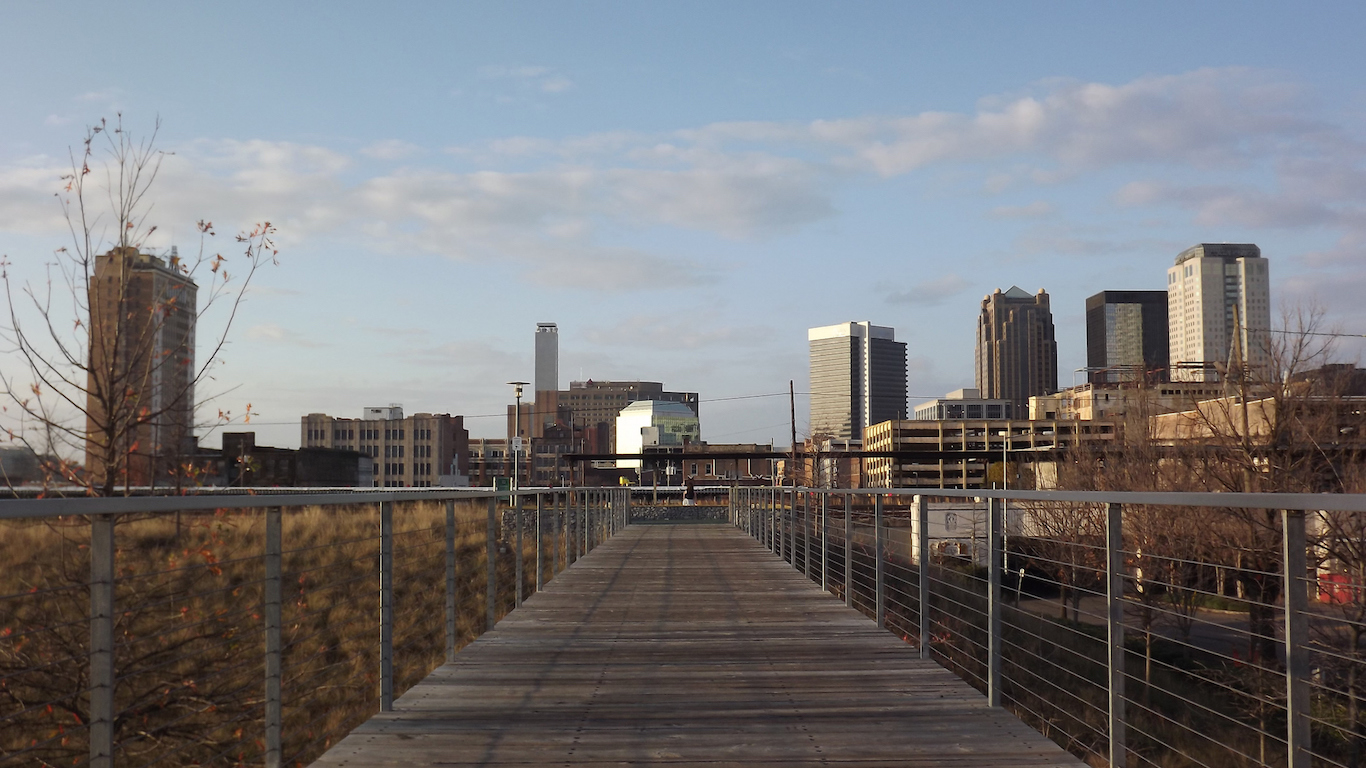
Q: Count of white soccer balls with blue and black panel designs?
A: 0